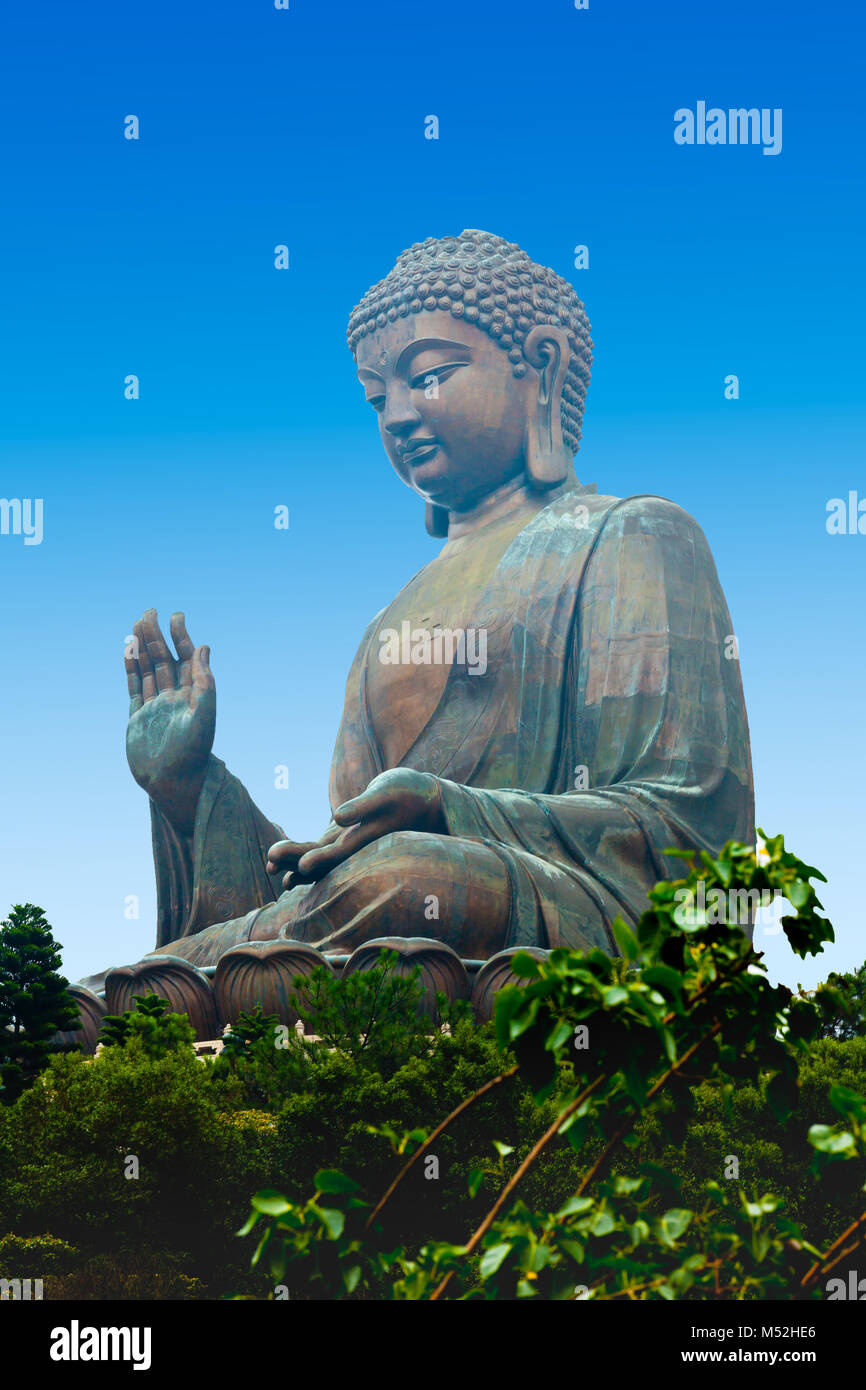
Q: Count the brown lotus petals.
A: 5